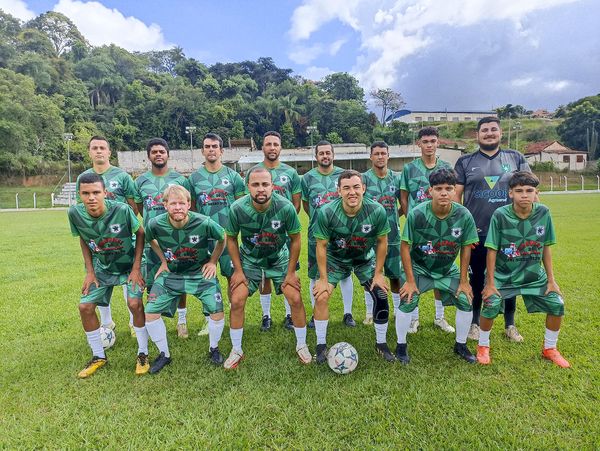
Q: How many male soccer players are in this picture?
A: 14